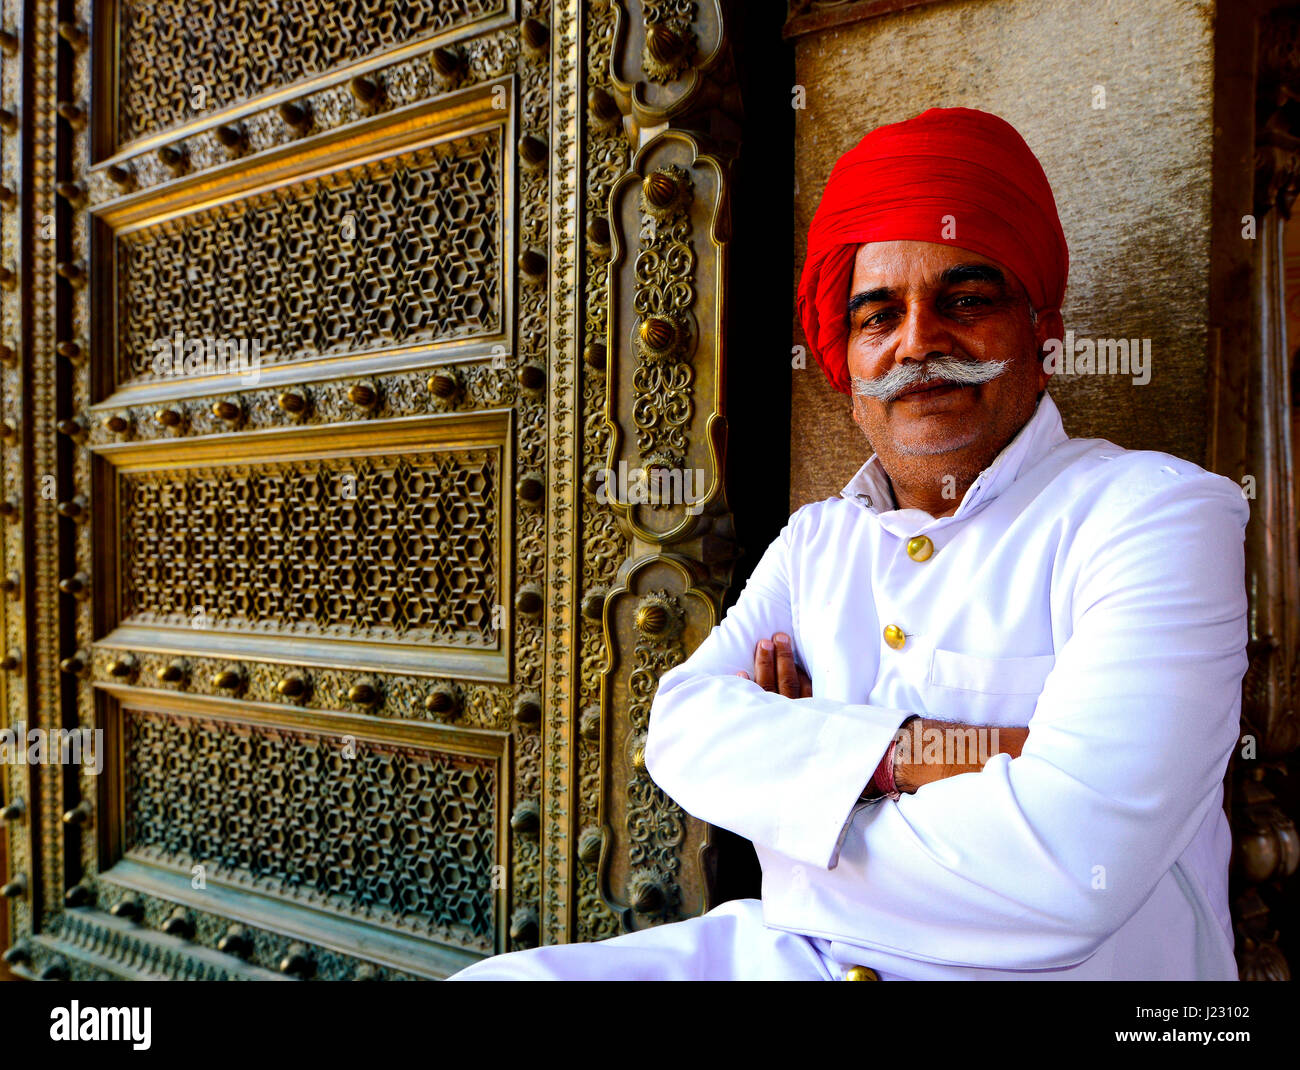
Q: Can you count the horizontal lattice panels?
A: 4